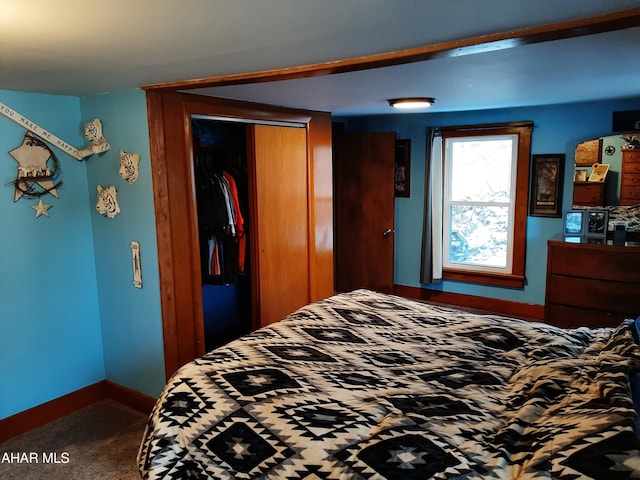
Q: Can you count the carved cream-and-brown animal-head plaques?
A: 3